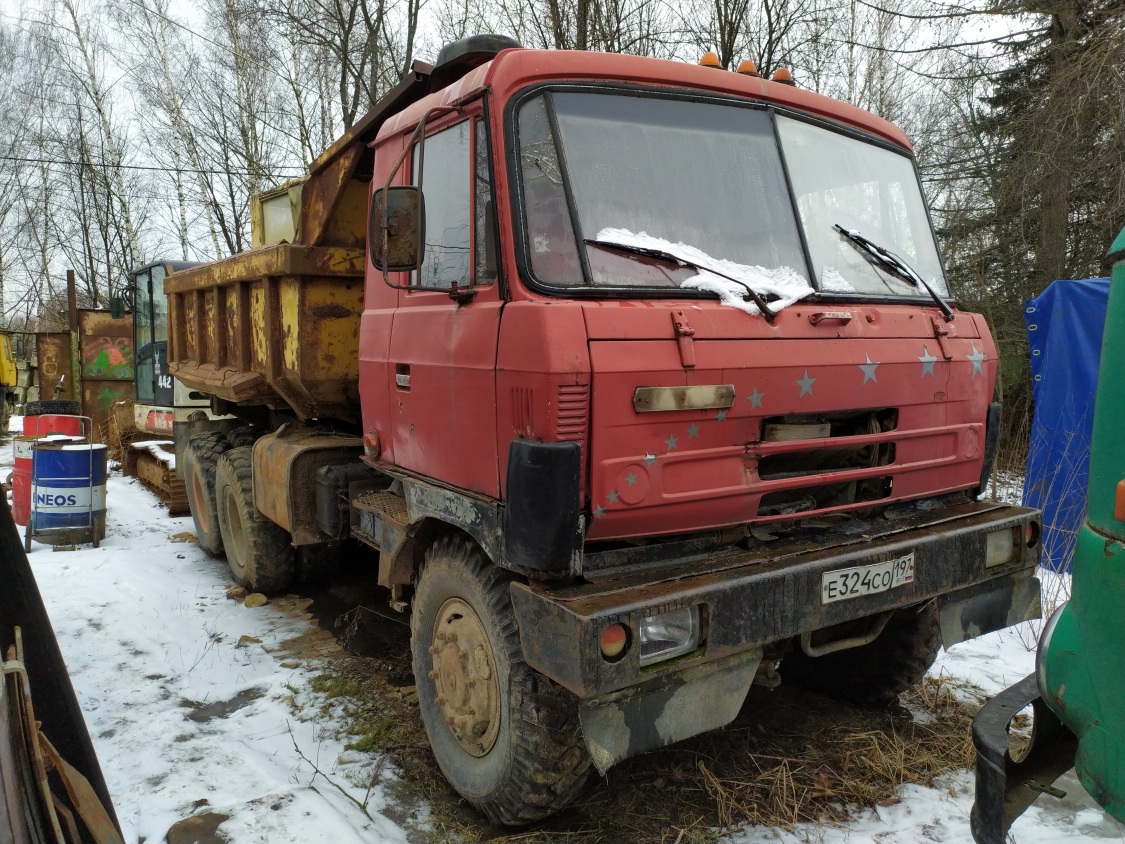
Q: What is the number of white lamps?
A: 2